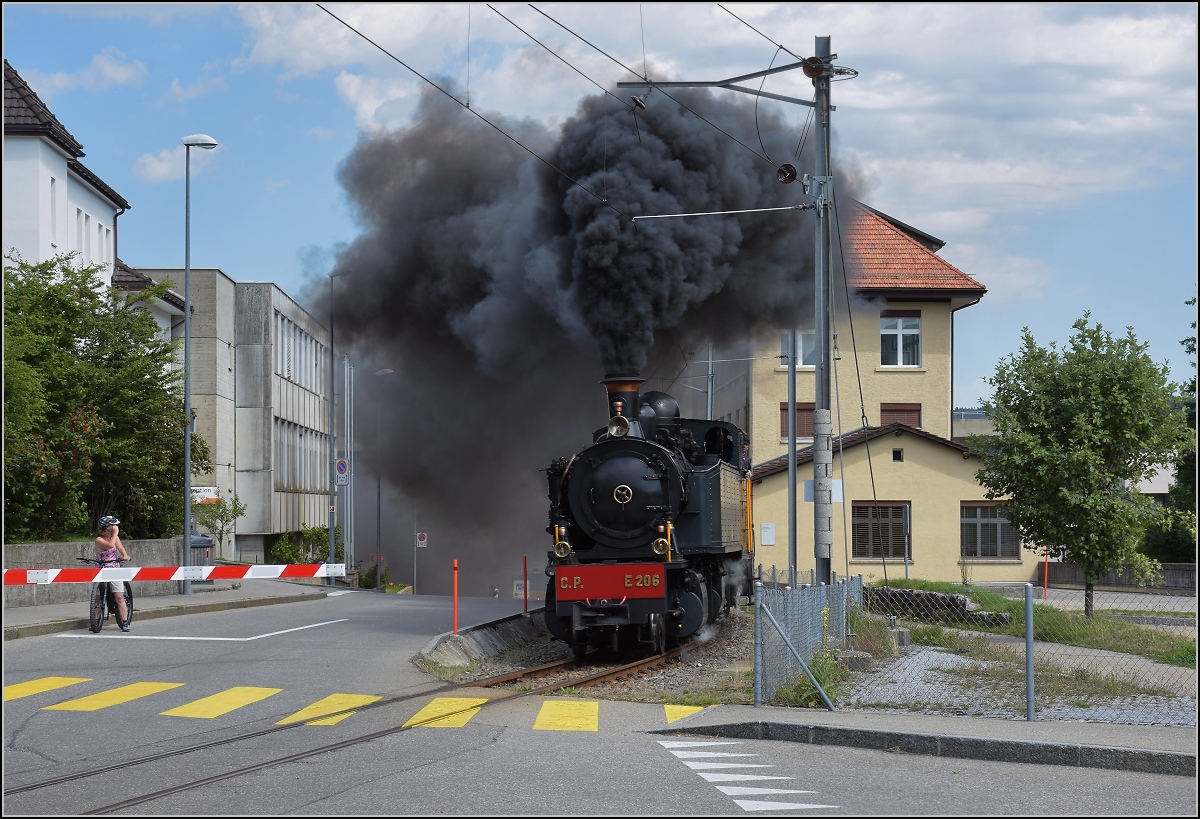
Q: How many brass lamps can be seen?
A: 3